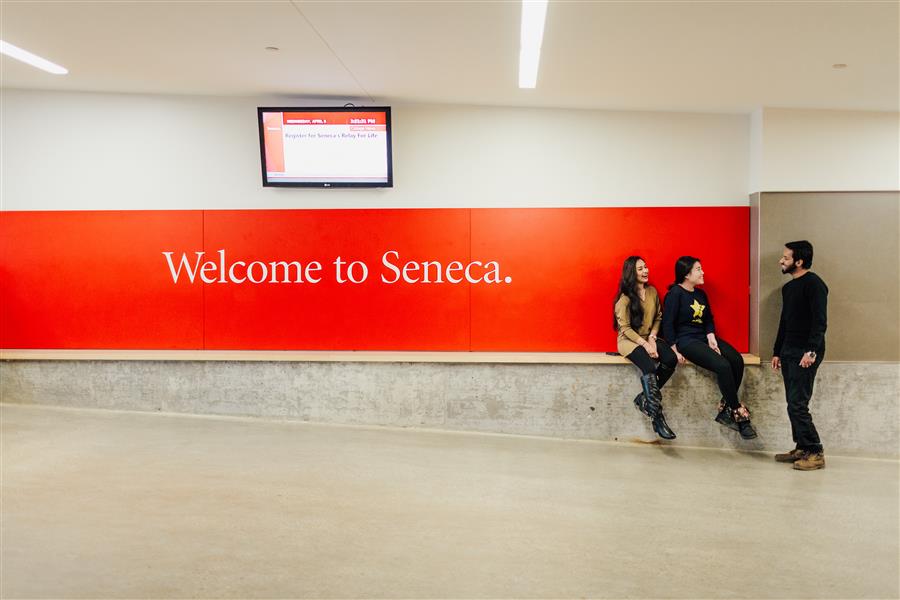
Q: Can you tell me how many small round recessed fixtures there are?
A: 2